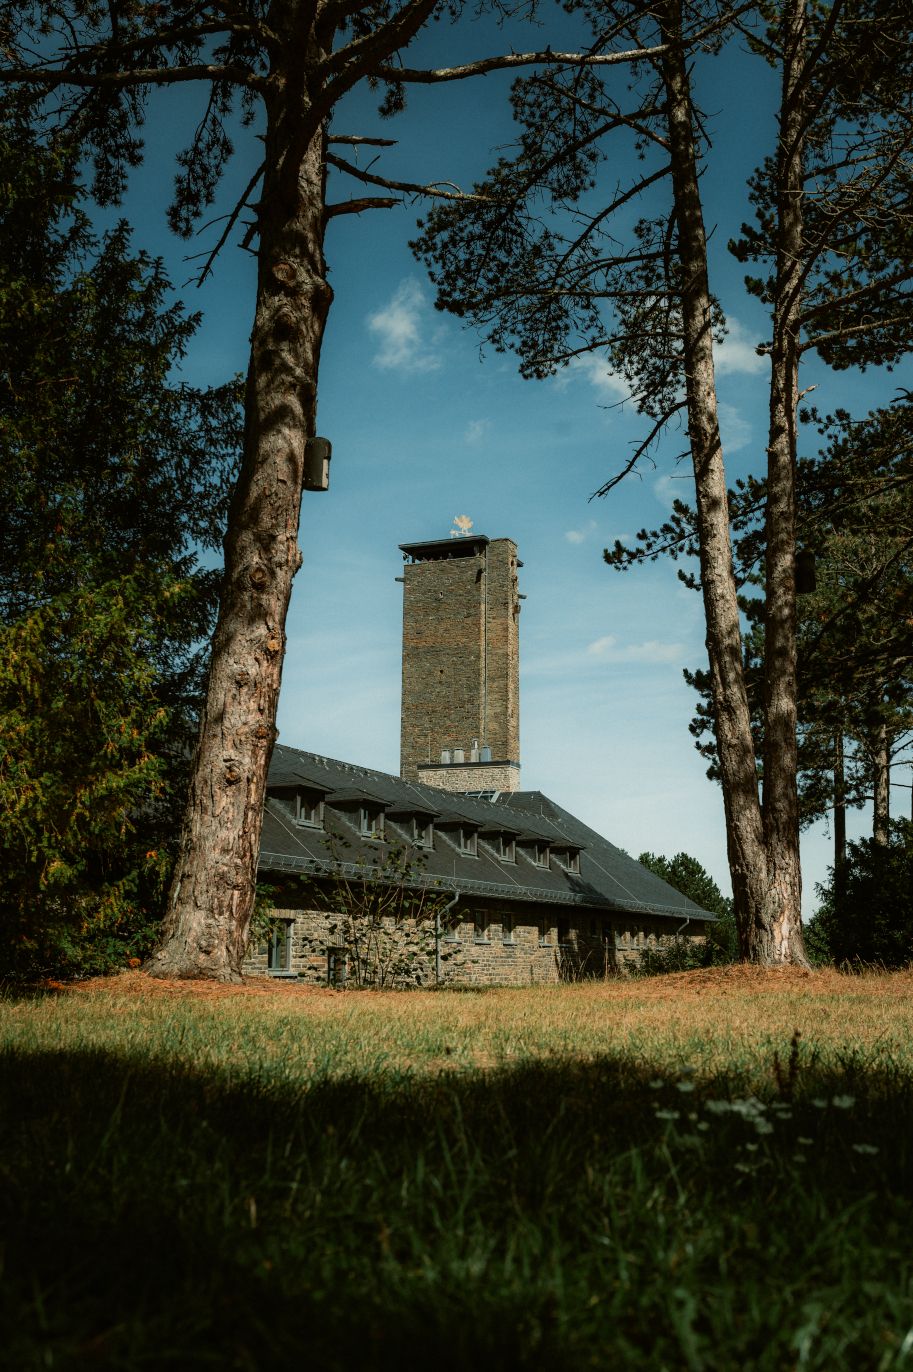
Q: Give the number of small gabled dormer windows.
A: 7